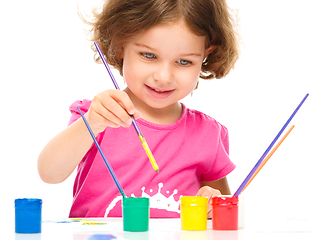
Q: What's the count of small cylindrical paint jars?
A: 4